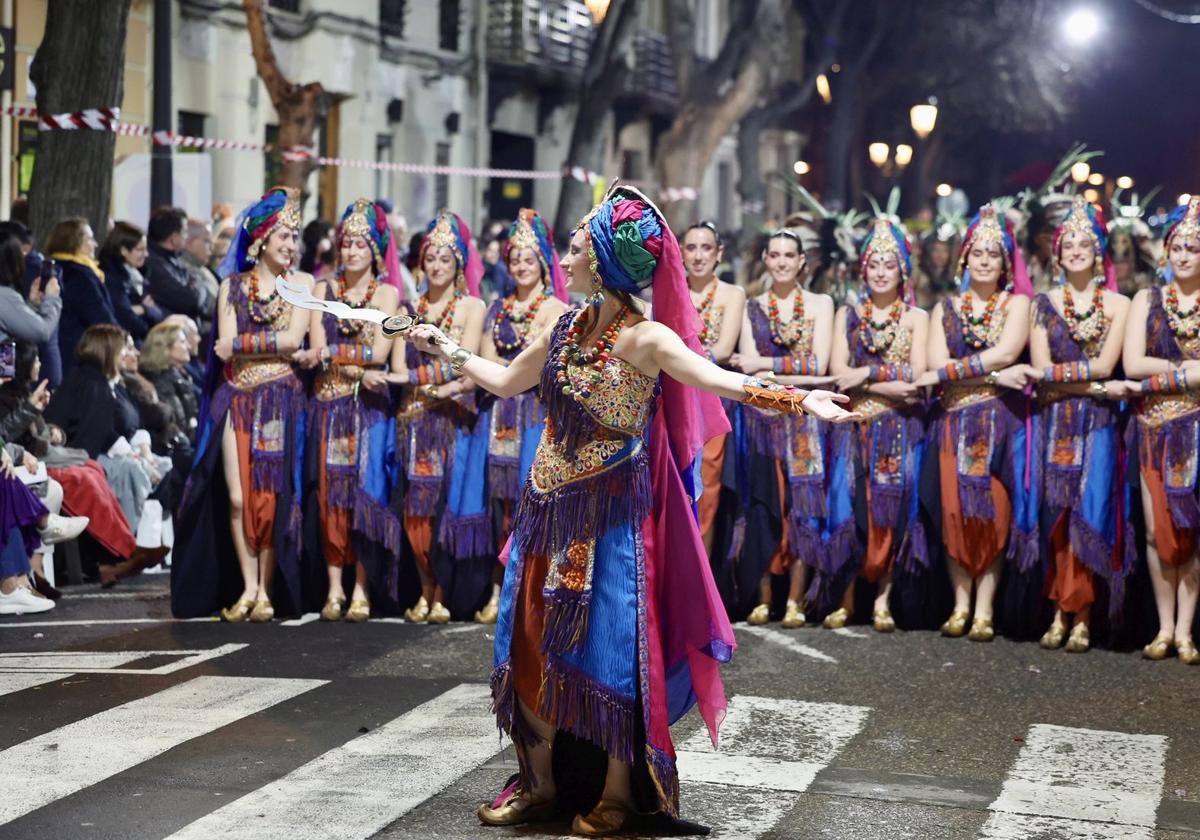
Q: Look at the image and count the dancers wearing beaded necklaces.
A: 11